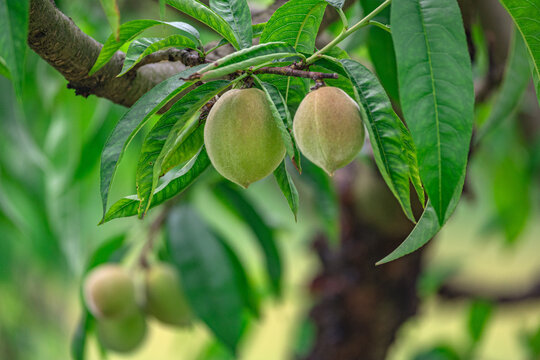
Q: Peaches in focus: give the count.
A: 2